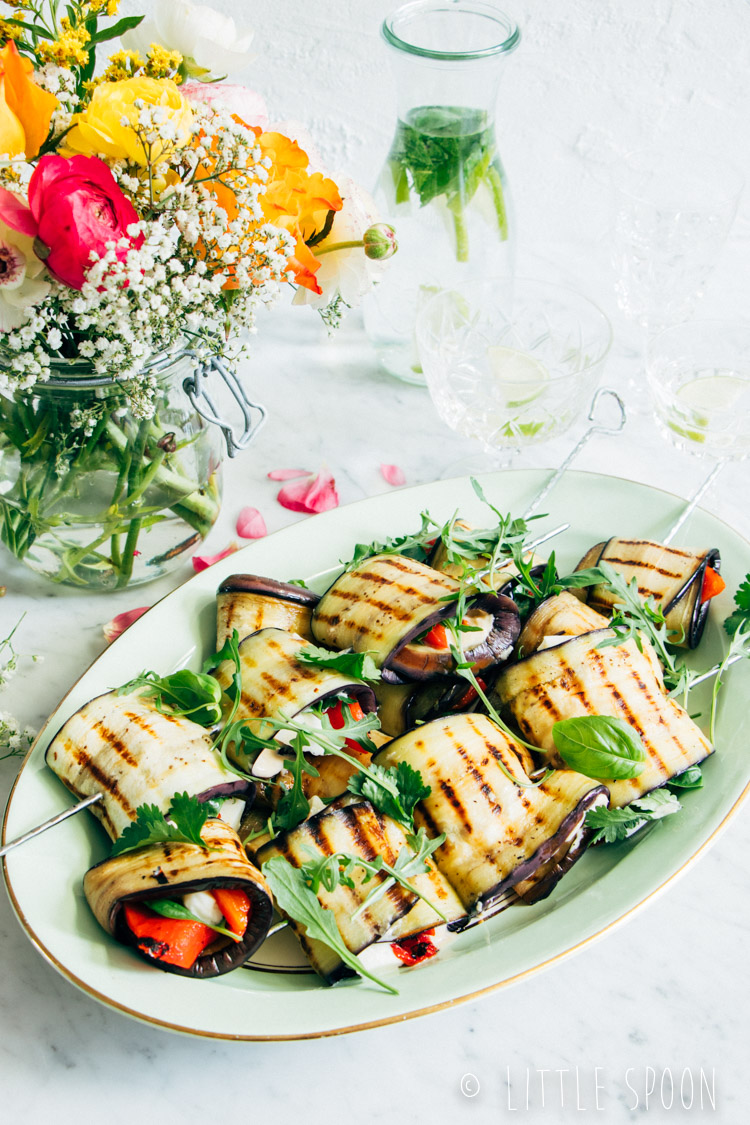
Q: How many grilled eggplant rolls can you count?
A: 11